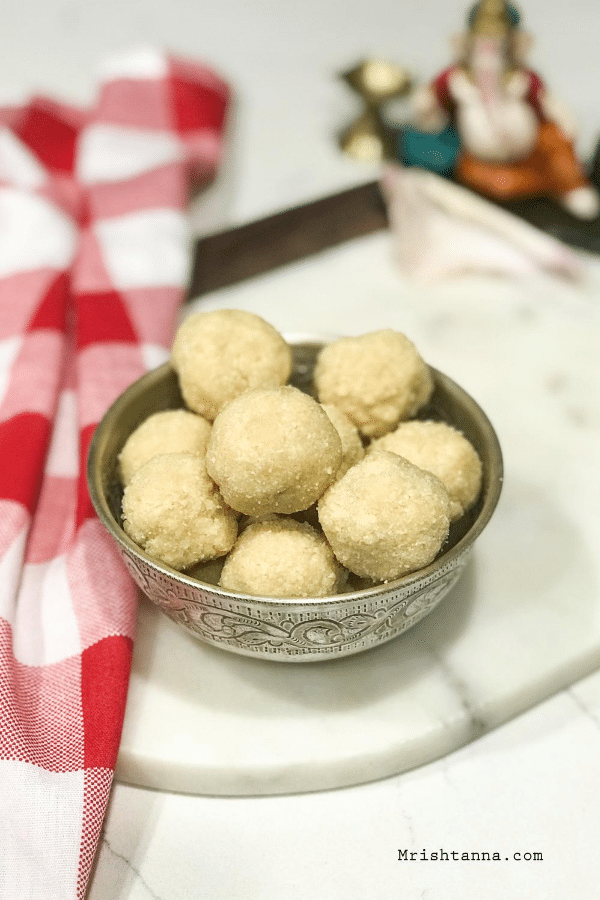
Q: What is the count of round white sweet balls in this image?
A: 9